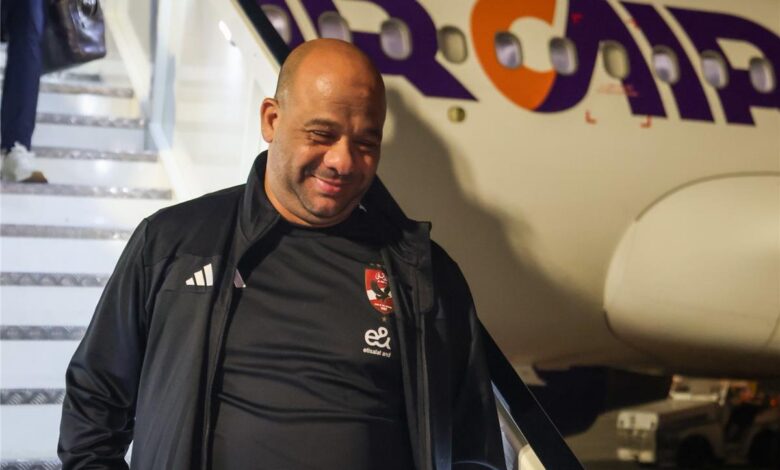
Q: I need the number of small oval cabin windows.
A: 10